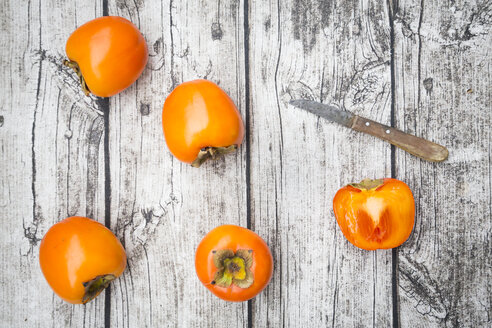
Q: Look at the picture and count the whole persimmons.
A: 4